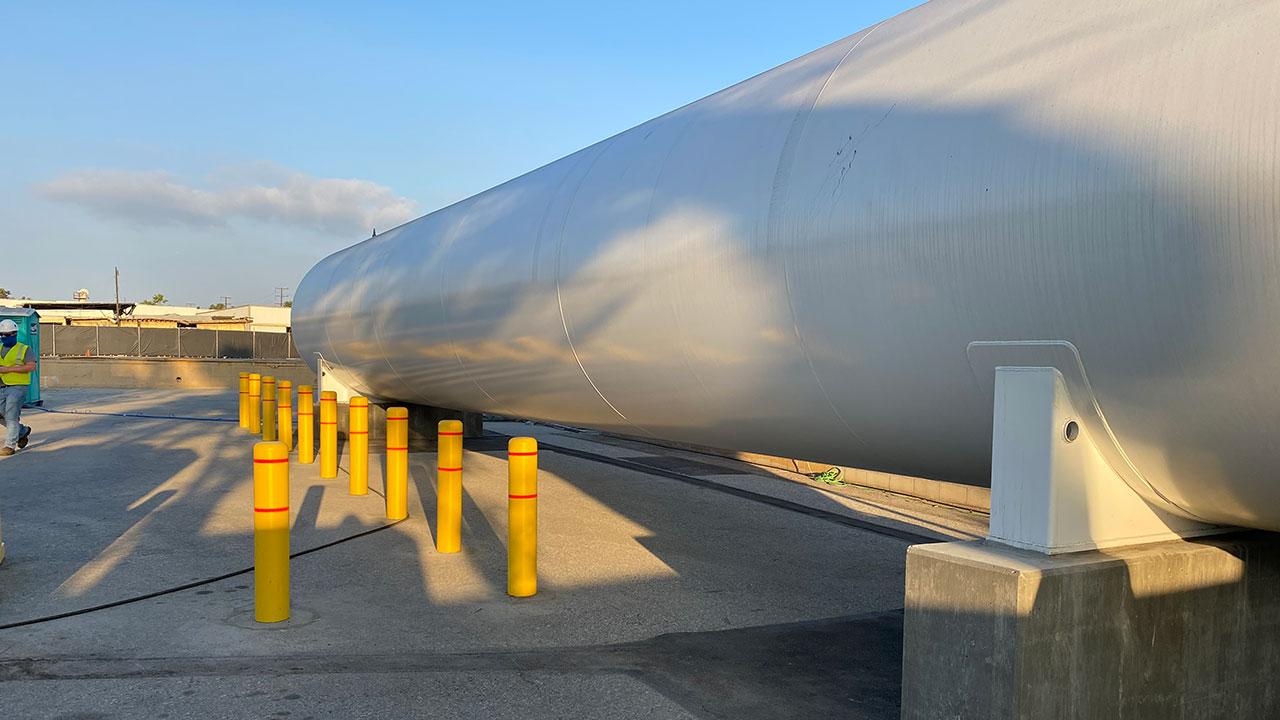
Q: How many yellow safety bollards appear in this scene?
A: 11